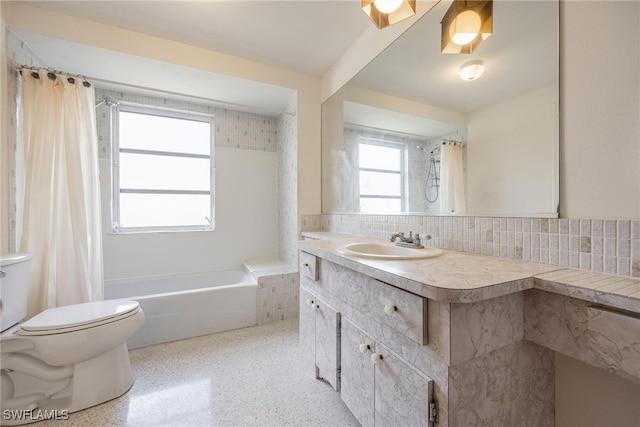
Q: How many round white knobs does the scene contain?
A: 6